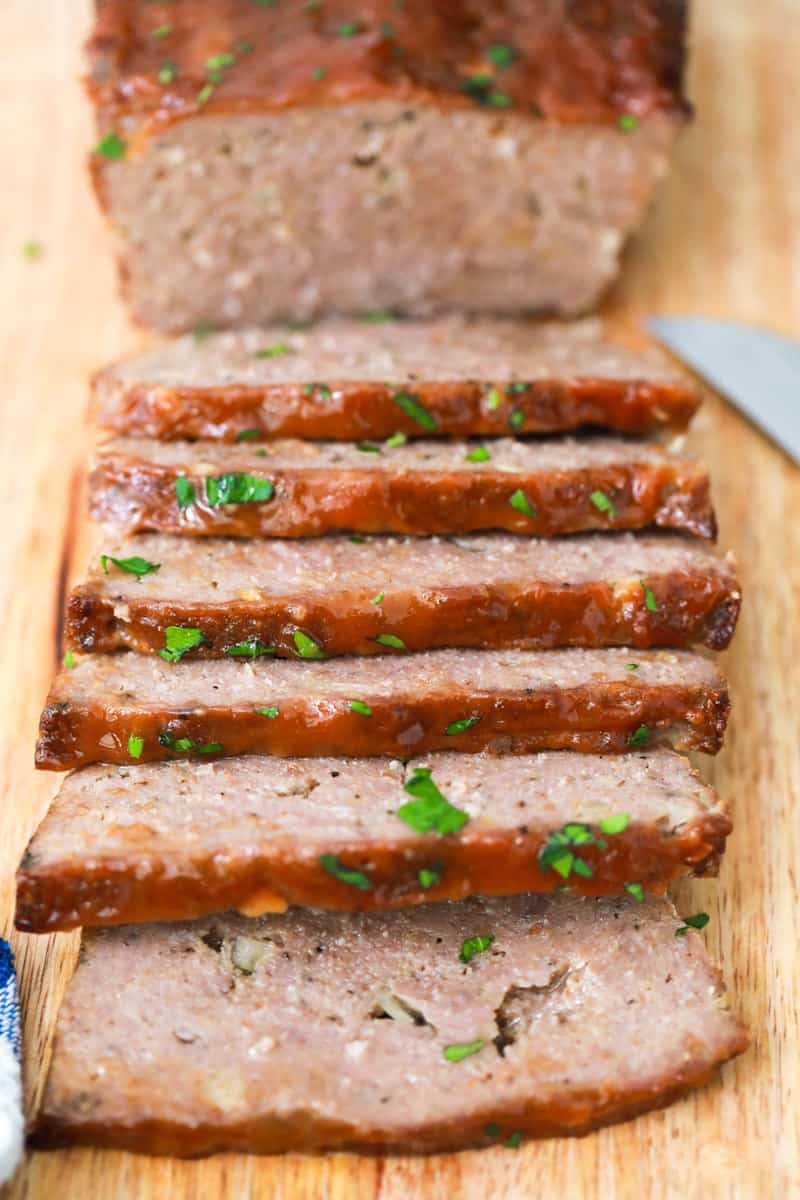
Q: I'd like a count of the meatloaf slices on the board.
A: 6